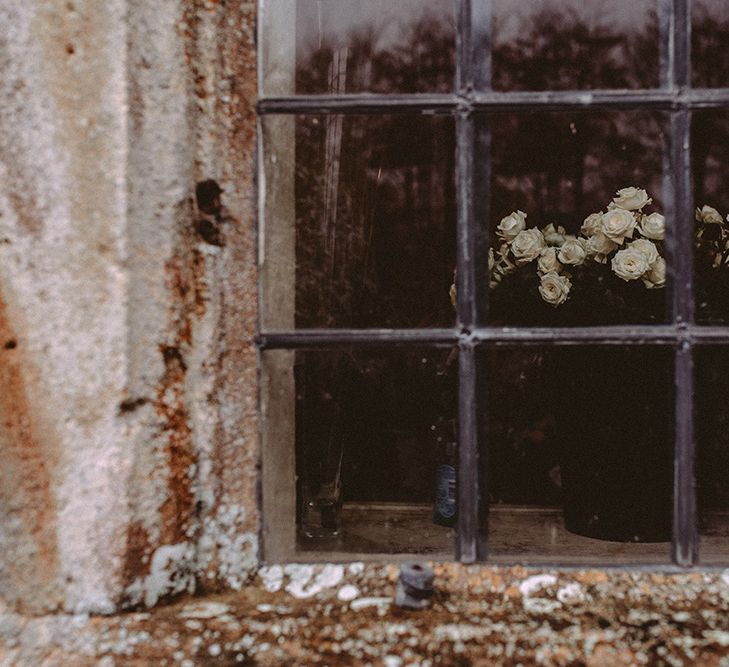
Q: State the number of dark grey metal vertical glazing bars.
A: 2